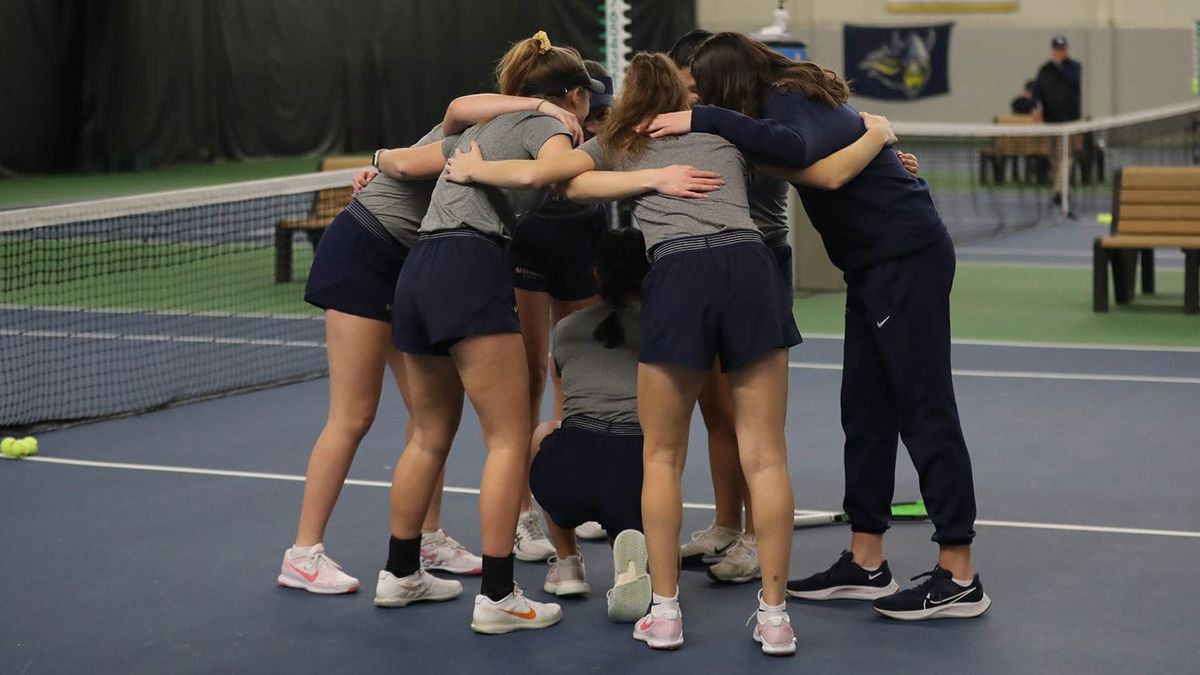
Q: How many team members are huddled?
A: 7